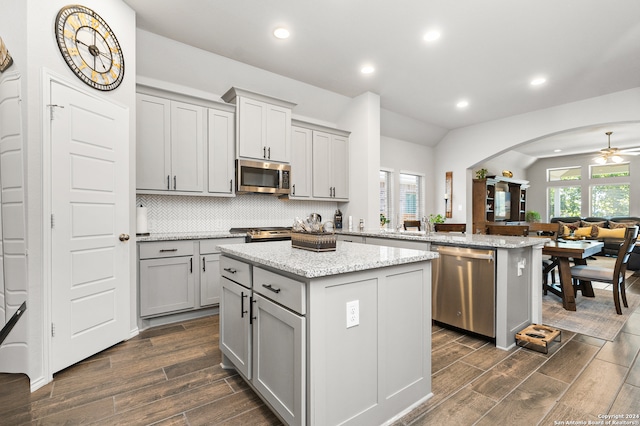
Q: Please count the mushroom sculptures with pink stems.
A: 0